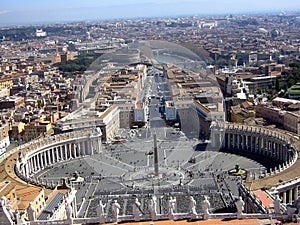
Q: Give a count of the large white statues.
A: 11